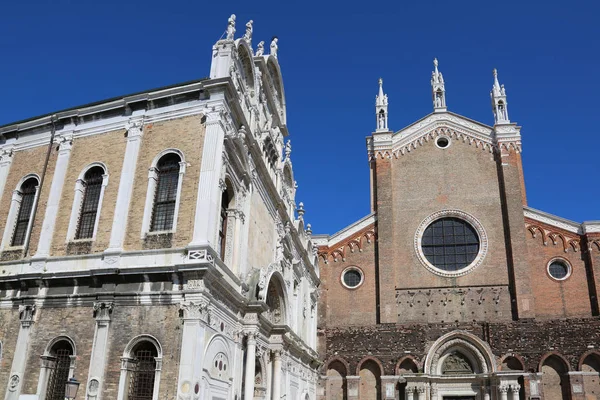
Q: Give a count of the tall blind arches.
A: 6